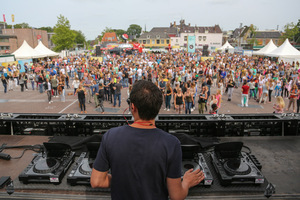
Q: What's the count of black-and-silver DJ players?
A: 4